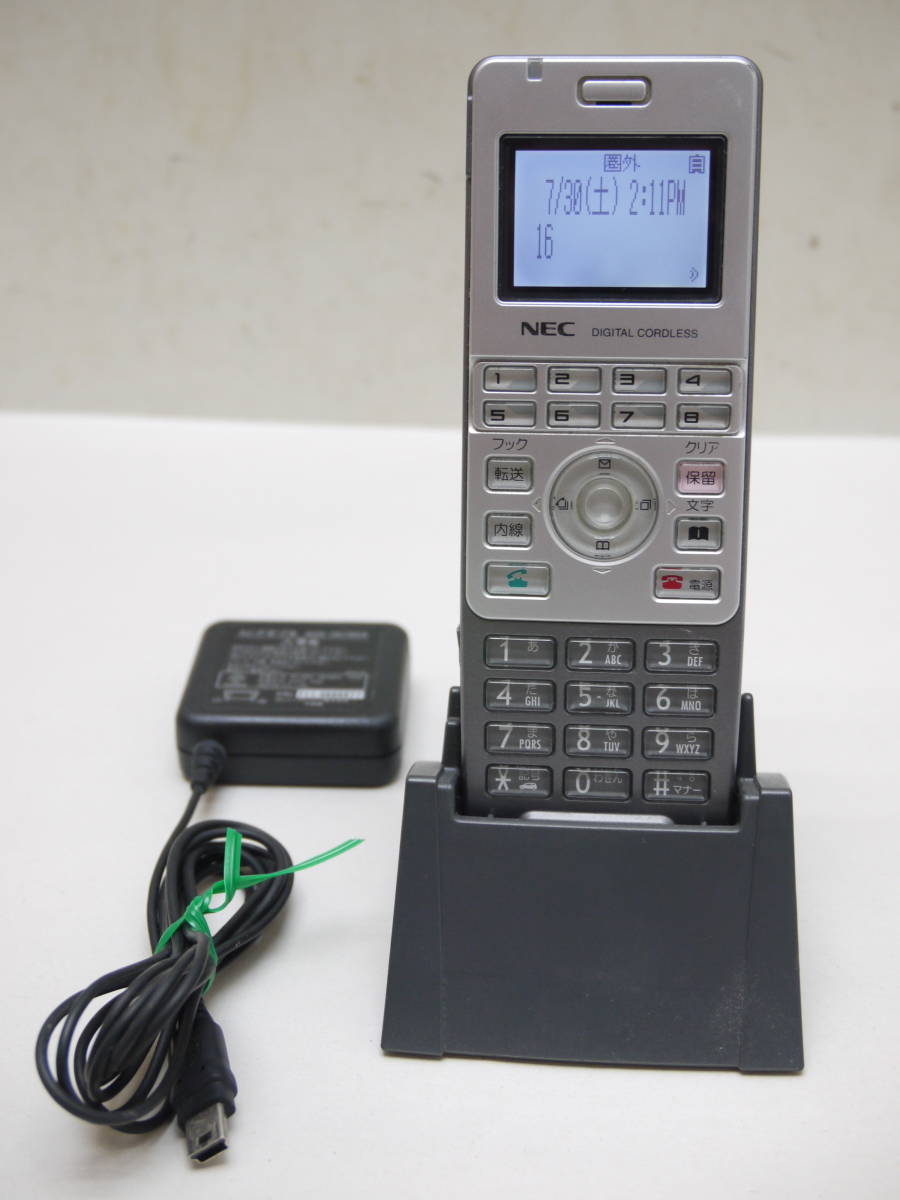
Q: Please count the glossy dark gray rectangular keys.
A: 12